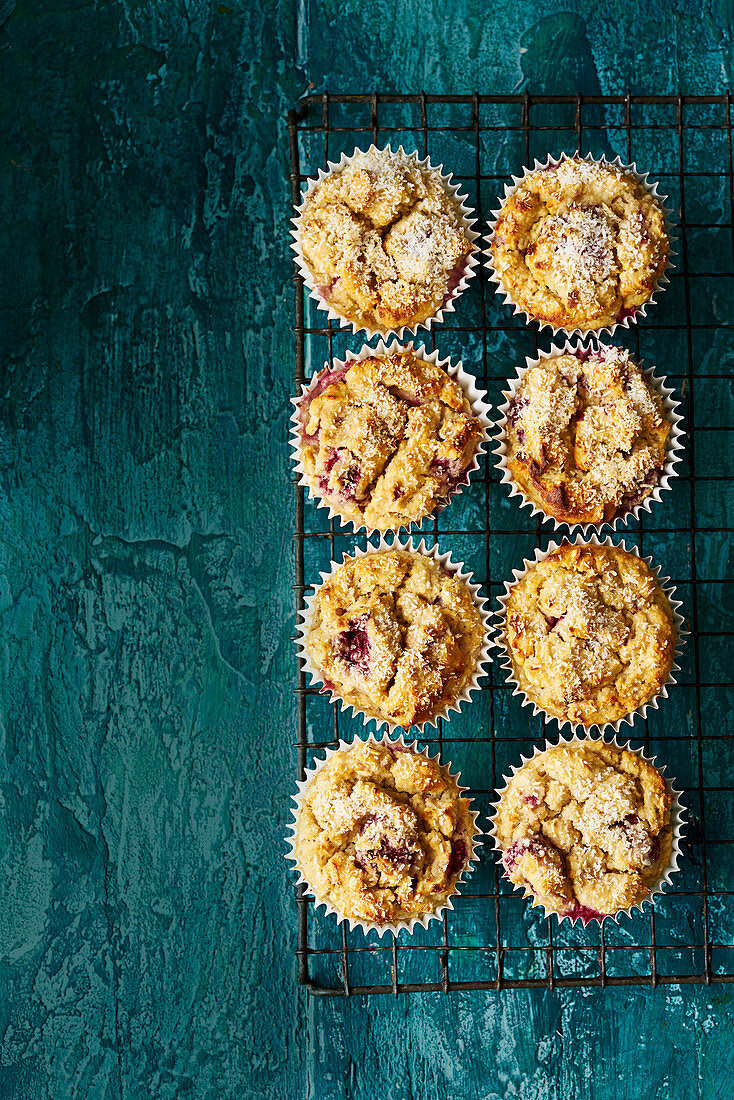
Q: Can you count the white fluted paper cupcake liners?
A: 8